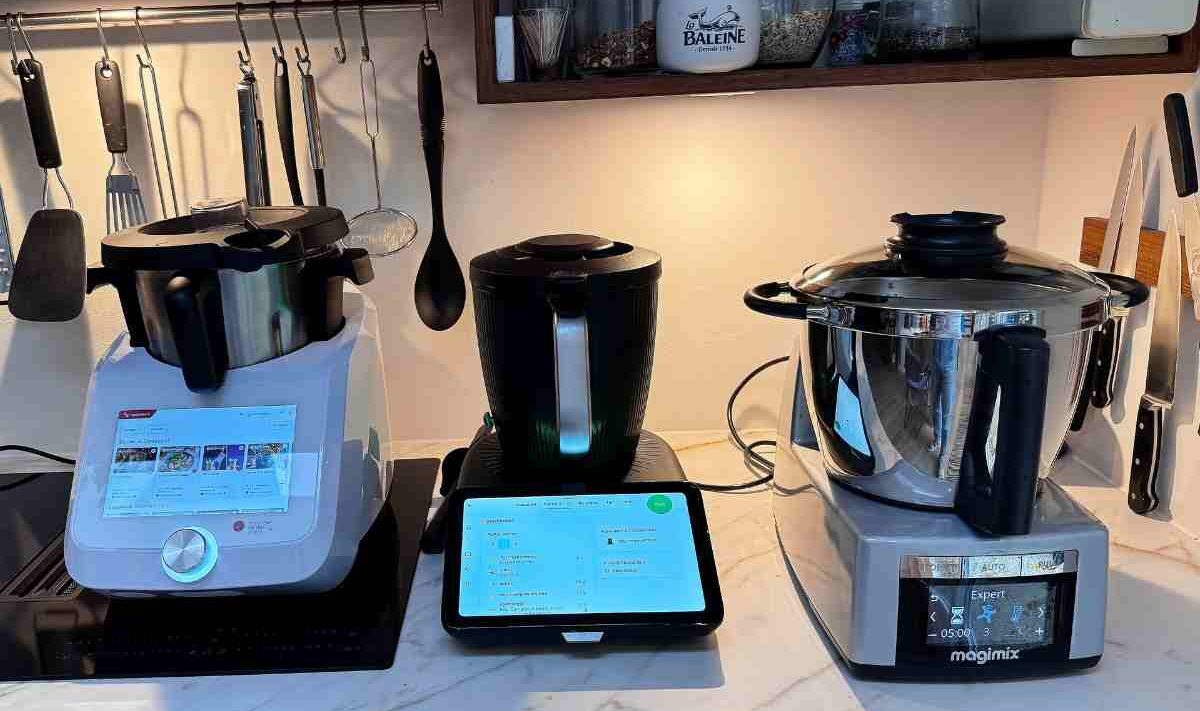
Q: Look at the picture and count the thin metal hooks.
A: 10